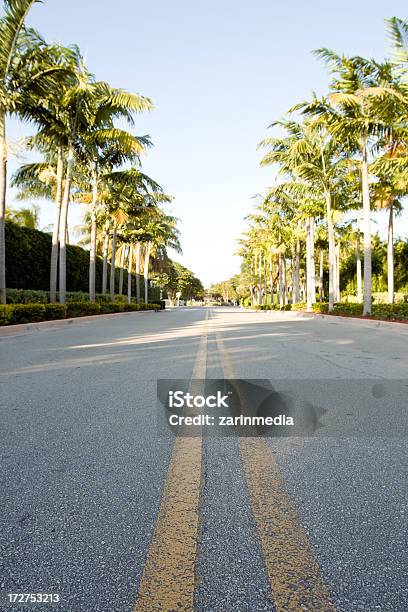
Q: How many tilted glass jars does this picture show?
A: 0